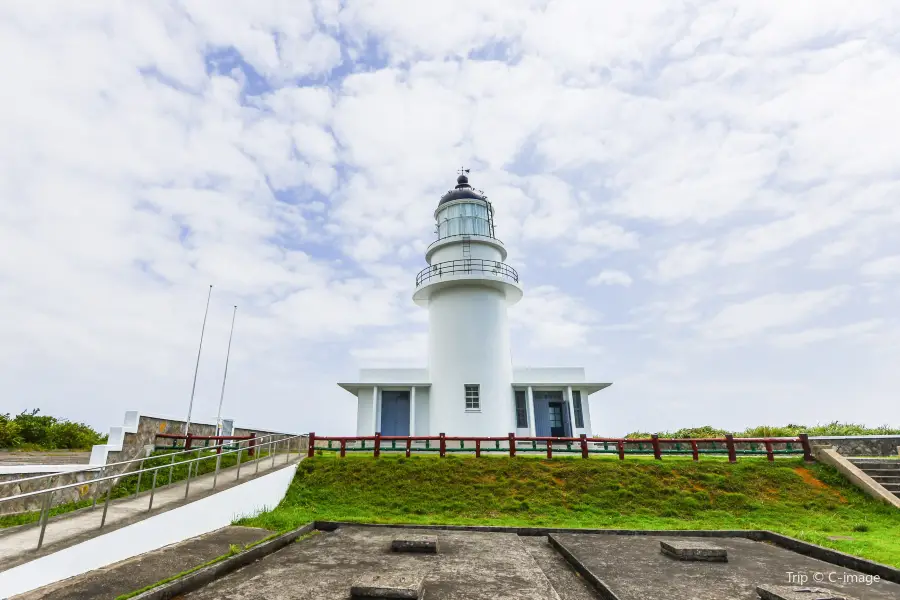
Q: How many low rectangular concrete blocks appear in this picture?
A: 4